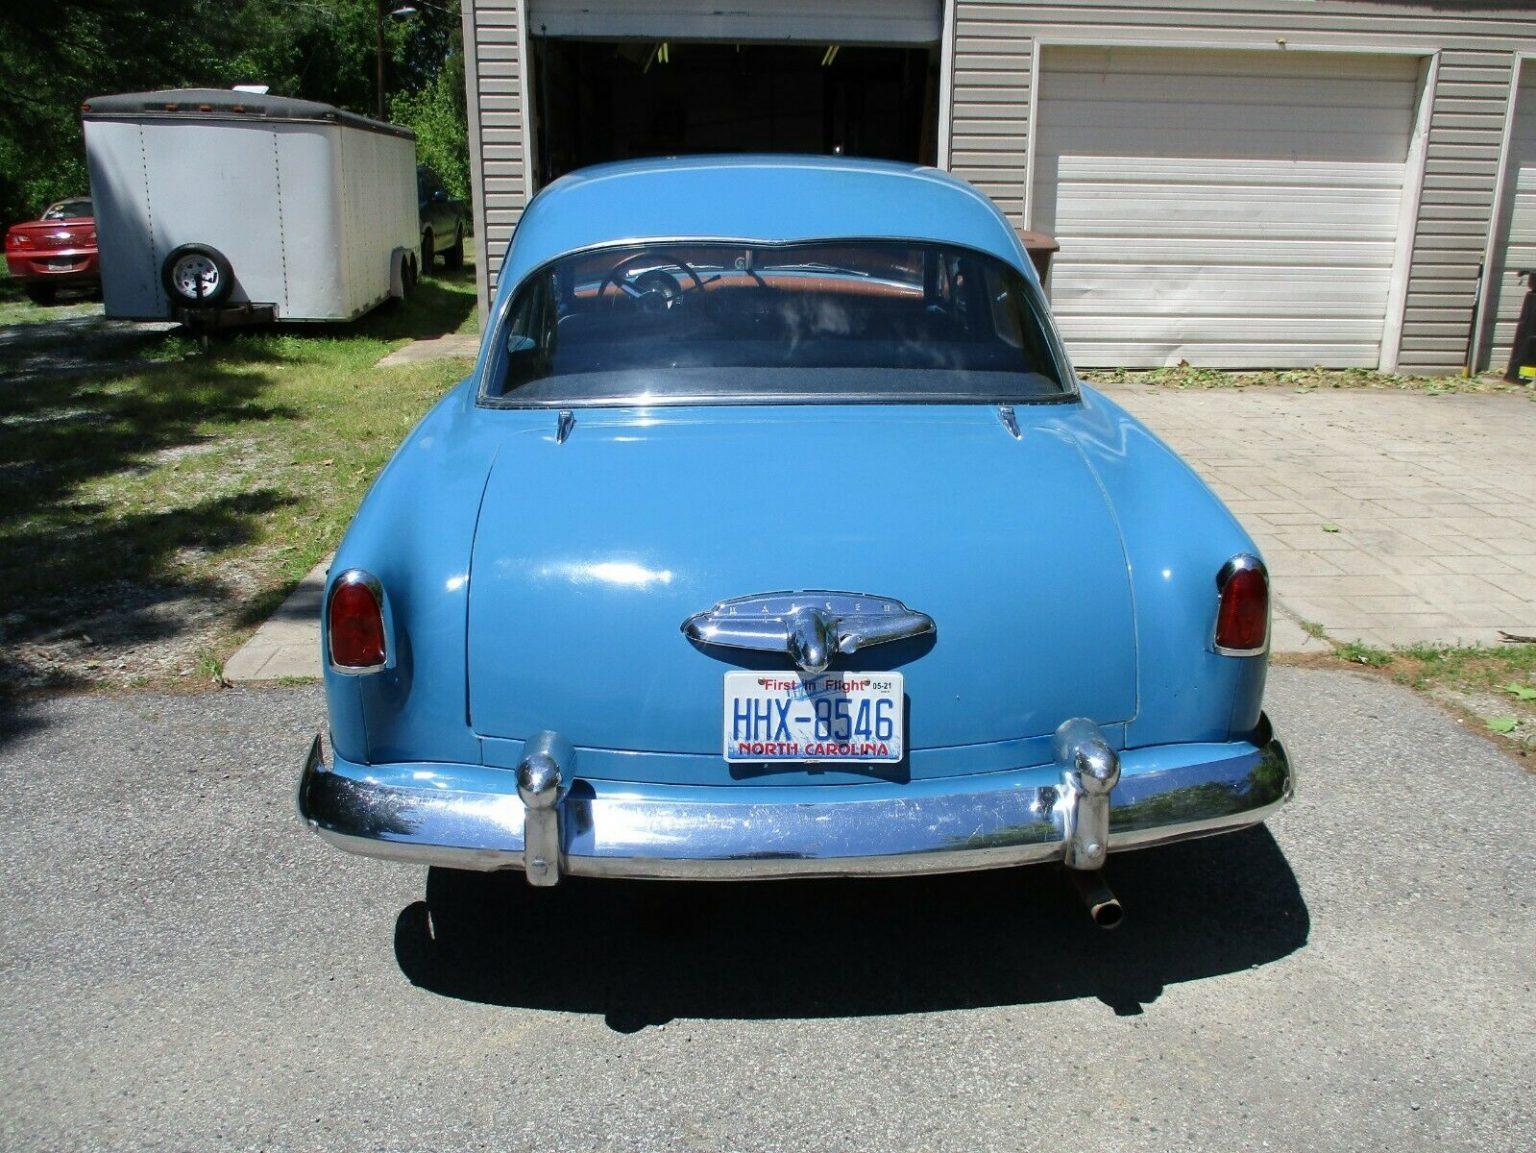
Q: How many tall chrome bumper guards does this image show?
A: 2